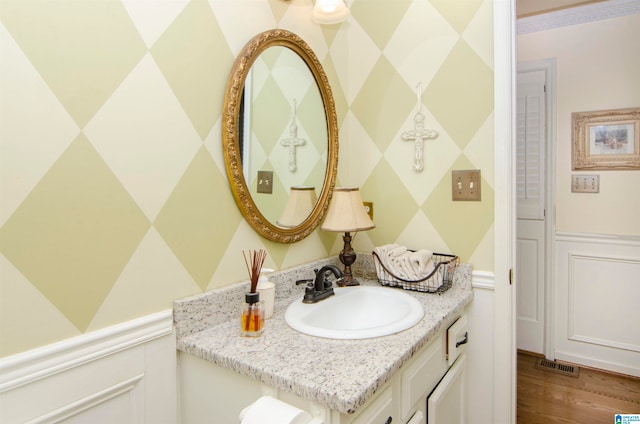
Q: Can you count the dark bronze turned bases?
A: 1